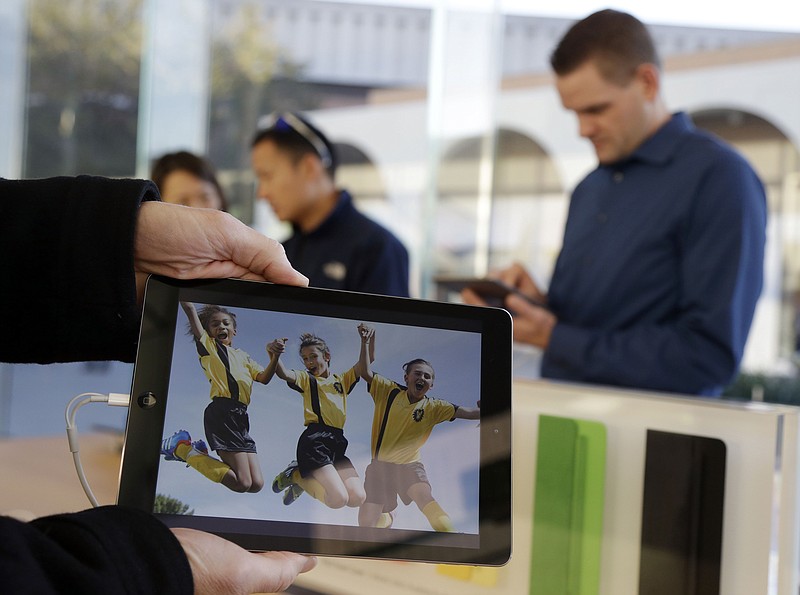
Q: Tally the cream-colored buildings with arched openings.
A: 1